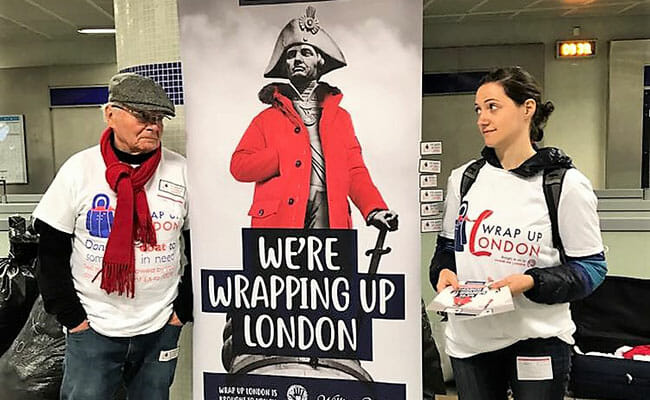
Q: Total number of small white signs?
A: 6